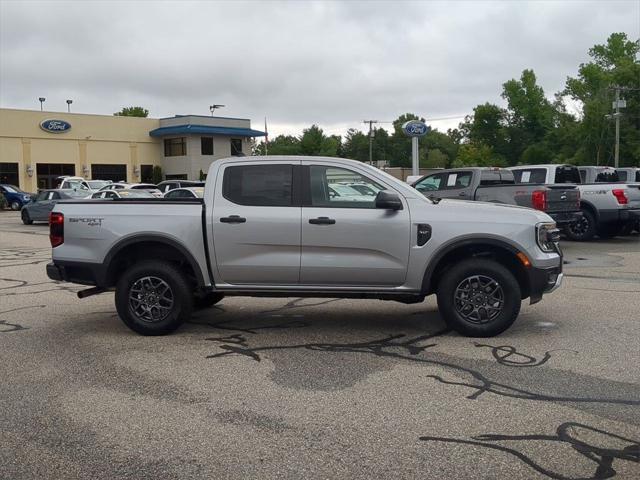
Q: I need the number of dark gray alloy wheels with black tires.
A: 2